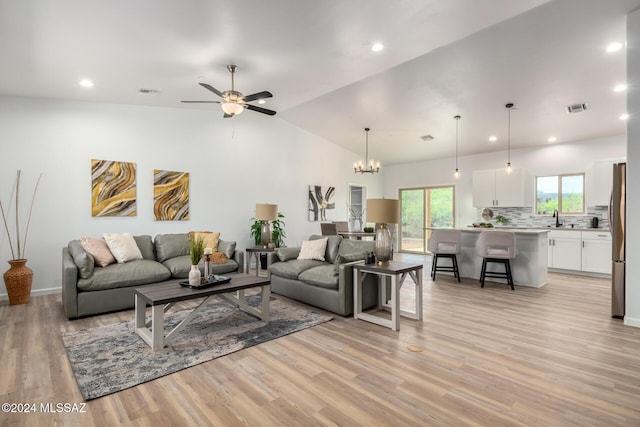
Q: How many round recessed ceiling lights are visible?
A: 8